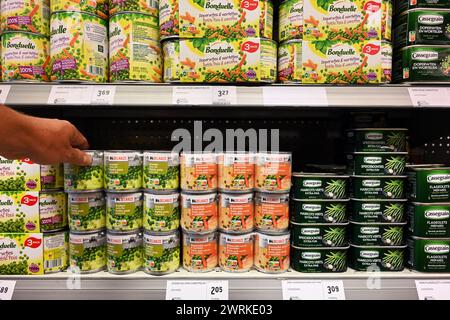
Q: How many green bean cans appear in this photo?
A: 10